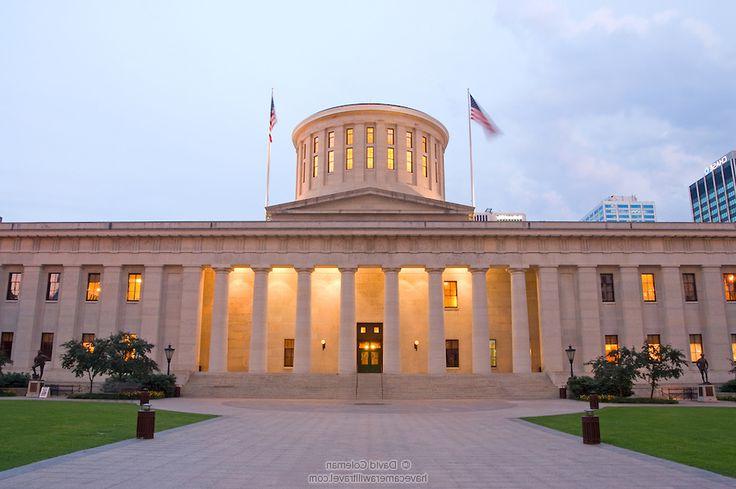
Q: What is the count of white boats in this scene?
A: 0